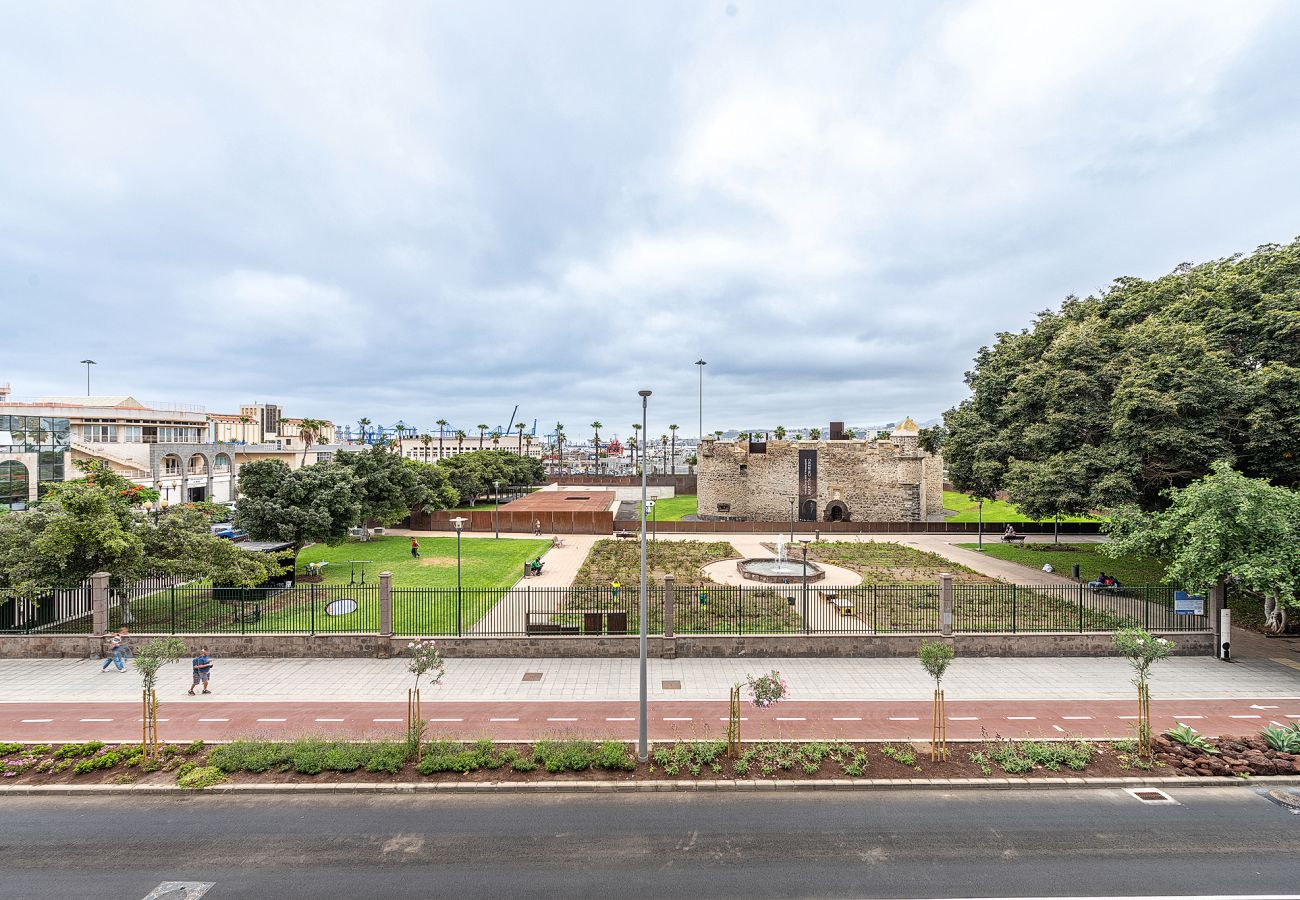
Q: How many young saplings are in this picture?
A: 5